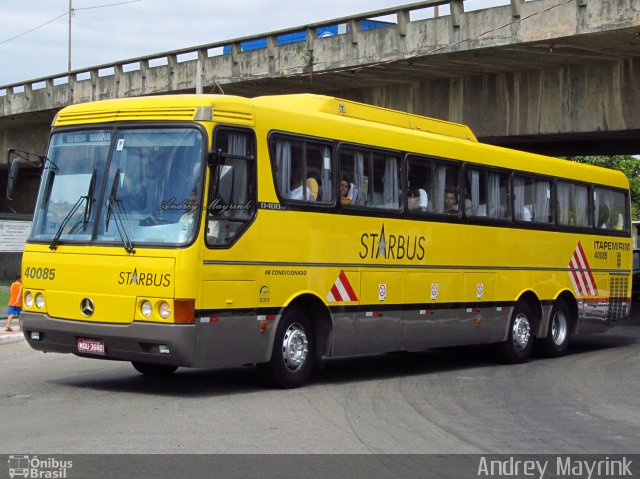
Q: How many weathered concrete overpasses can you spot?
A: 1